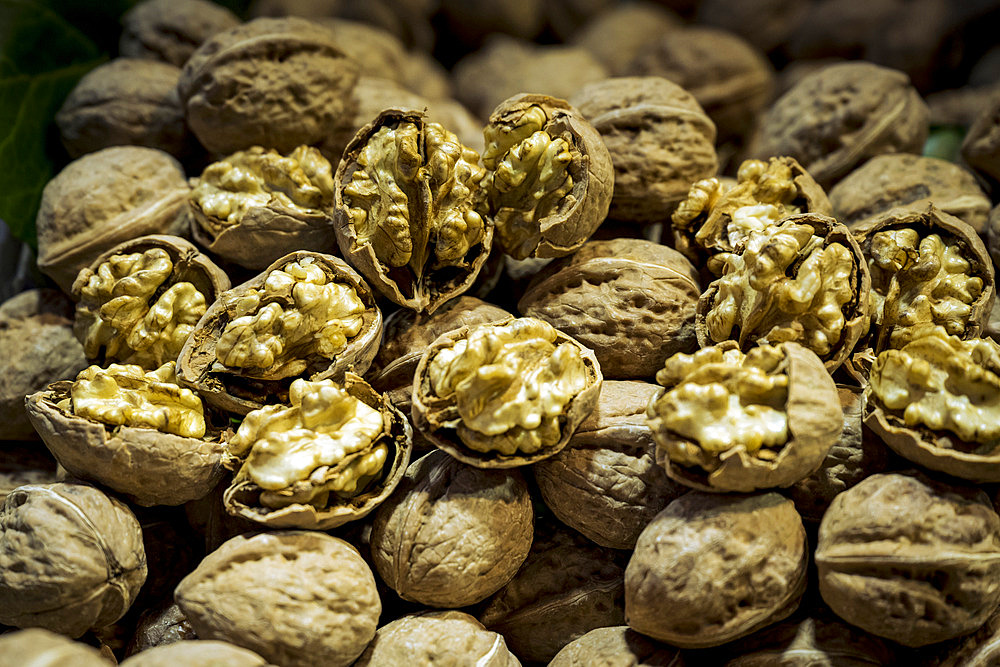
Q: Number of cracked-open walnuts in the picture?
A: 13